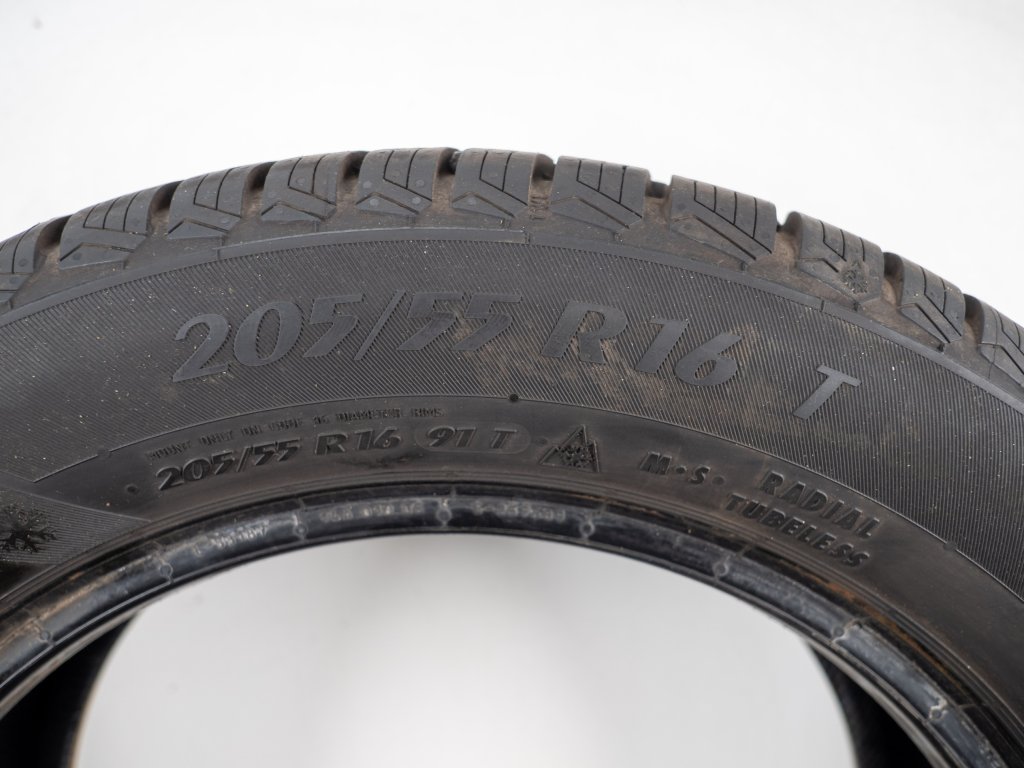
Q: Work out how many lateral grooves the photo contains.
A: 10